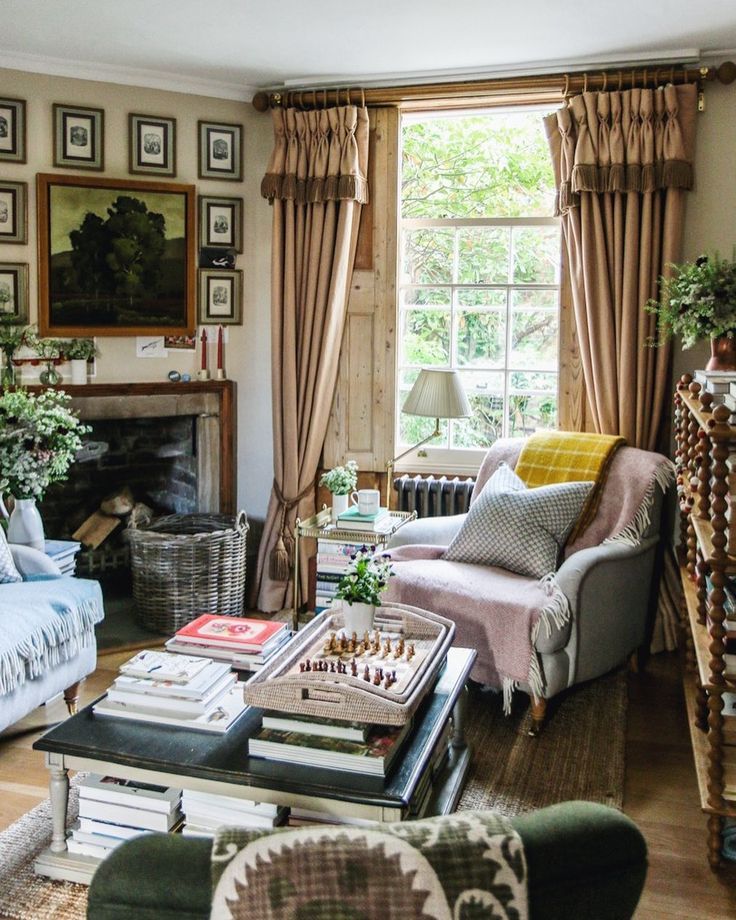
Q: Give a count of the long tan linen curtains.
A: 2